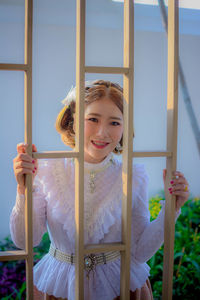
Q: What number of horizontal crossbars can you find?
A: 6